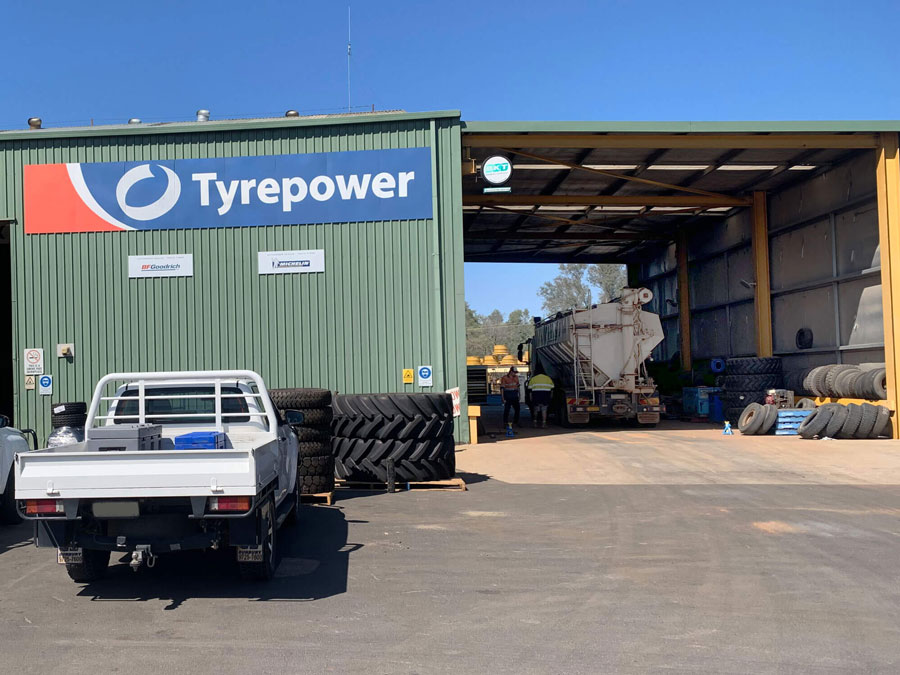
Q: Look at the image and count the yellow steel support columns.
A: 3